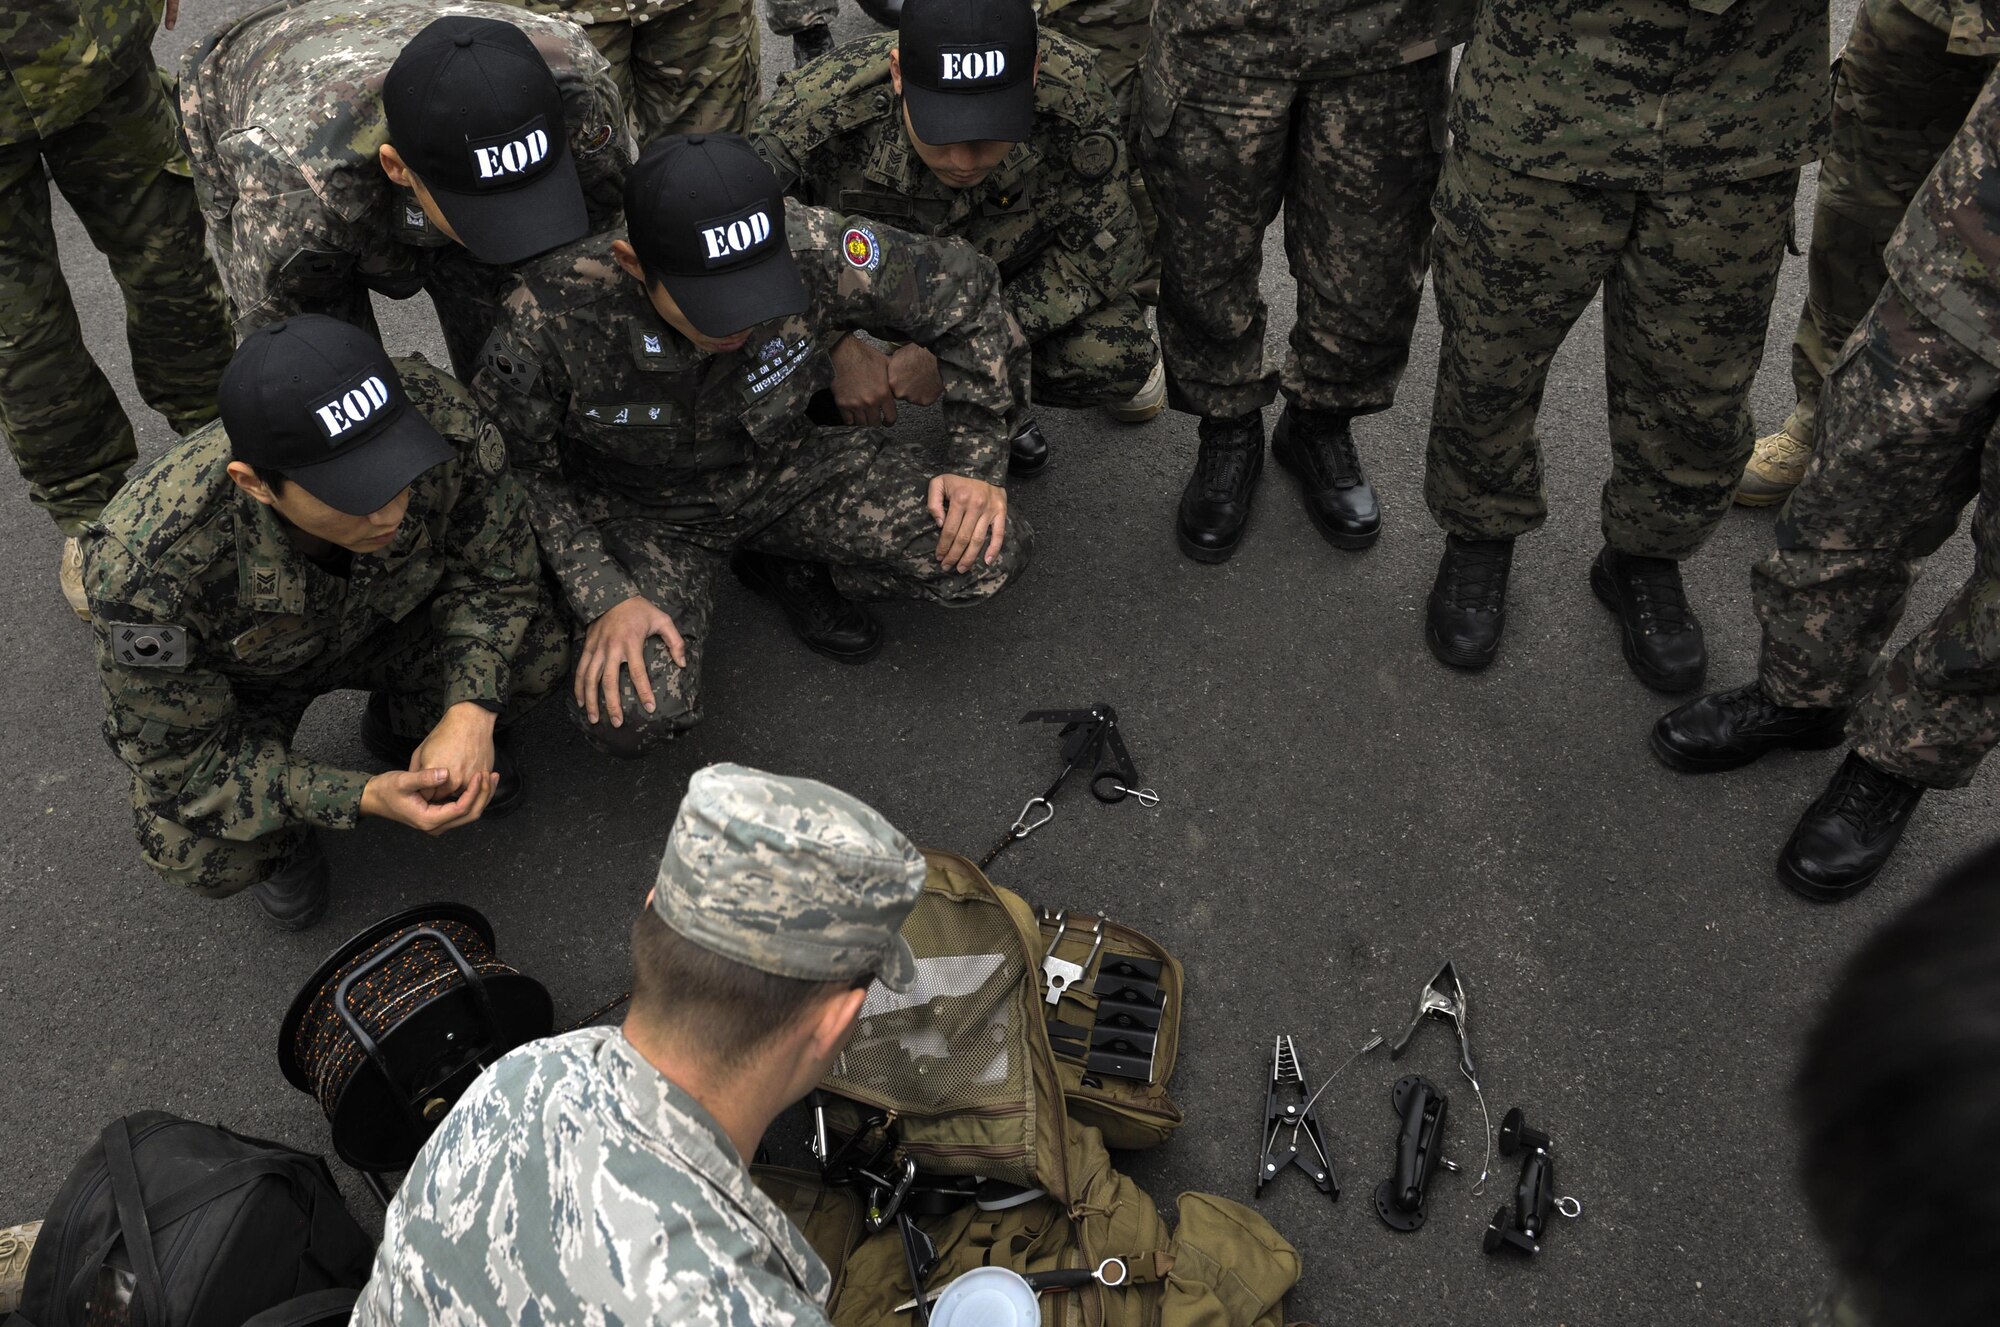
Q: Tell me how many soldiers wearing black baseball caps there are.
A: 4